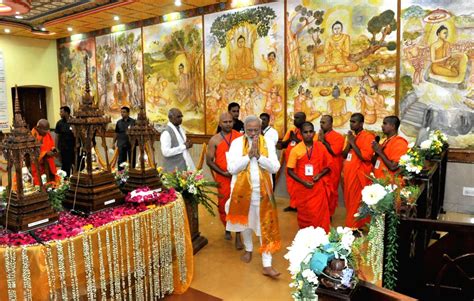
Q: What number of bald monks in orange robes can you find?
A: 7